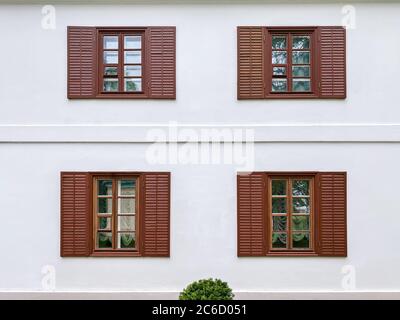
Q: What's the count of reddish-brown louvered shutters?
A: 8